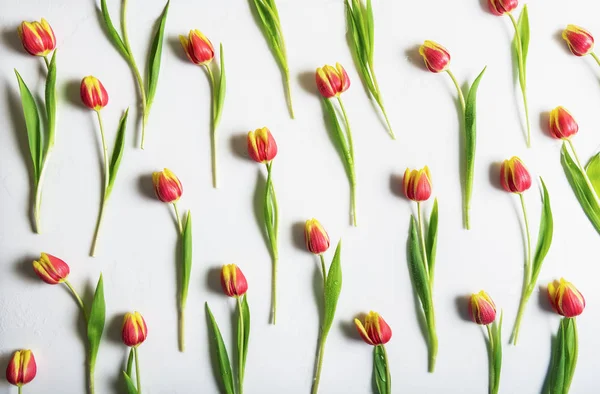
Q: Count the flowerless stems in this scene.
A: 3